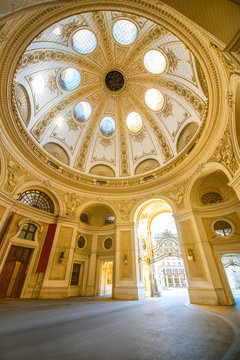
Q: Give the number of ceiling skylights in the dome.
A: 8